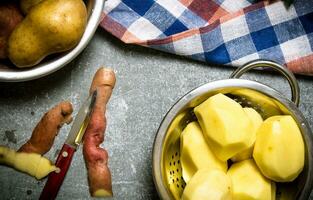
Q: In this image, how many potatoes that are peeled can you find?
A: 6